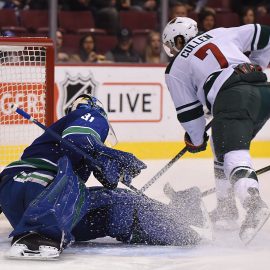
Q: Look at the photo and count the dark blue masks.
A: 1